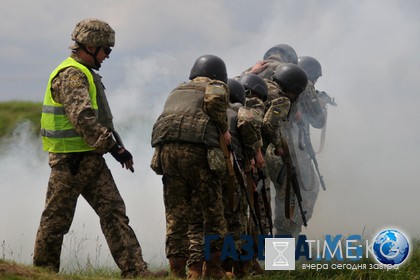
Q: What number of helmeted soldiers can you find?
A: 7